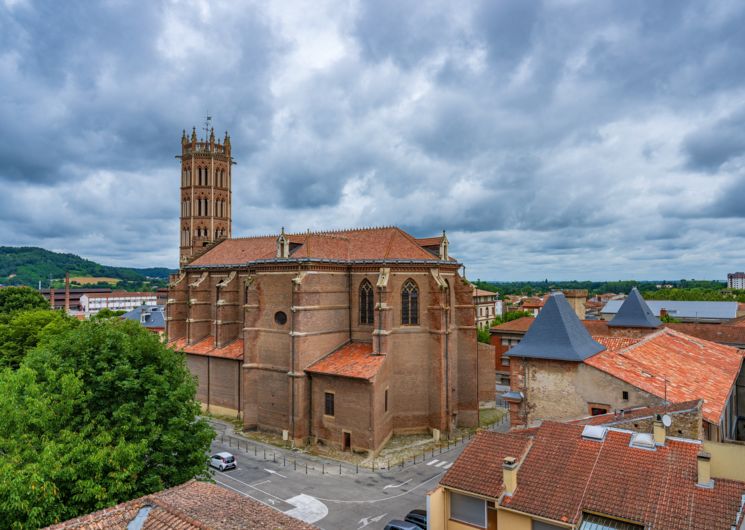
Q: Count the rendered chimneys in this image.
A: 3